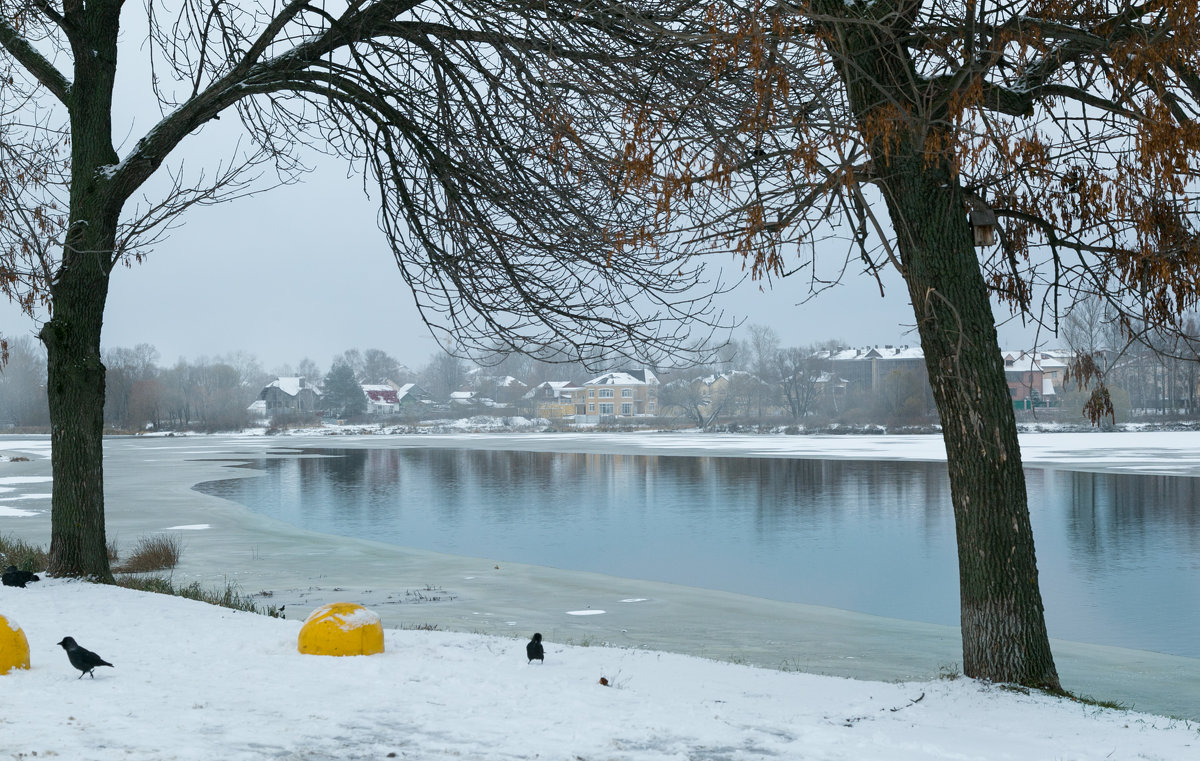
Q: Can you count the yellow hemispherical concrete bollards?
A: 2